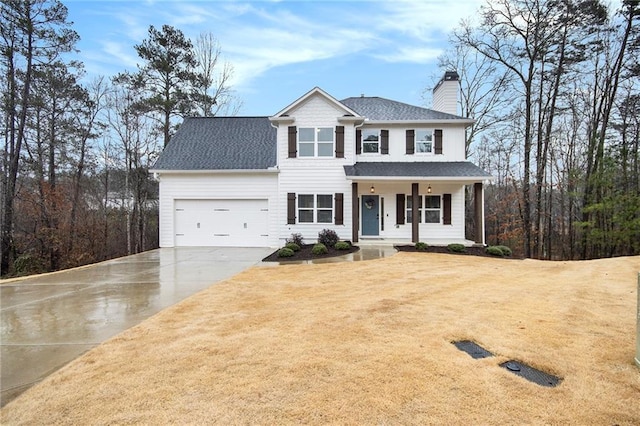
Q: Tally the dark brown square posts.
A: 3